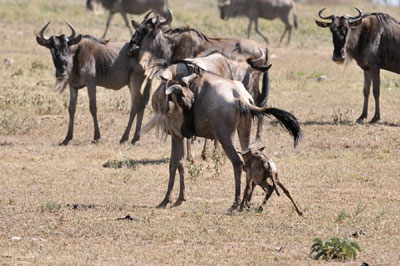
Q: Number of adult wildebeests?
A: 7